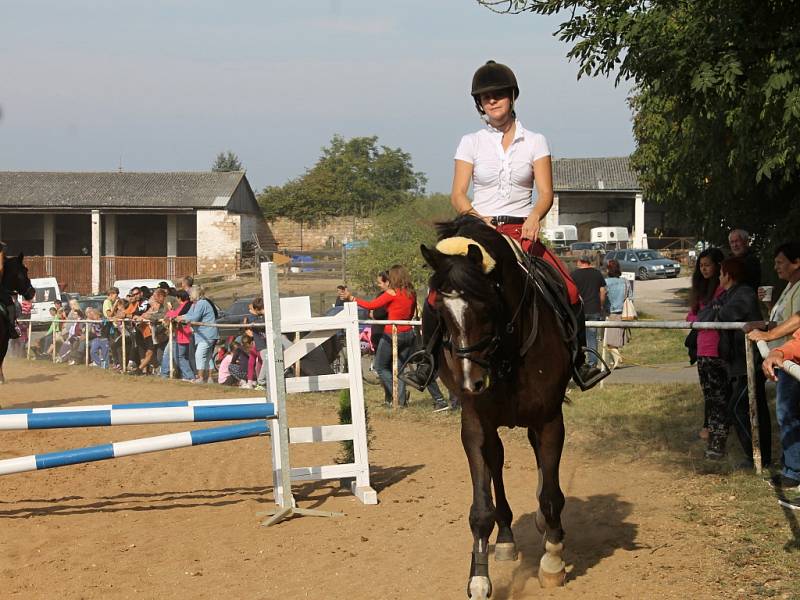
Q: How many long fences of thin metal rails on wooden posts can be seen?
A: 1